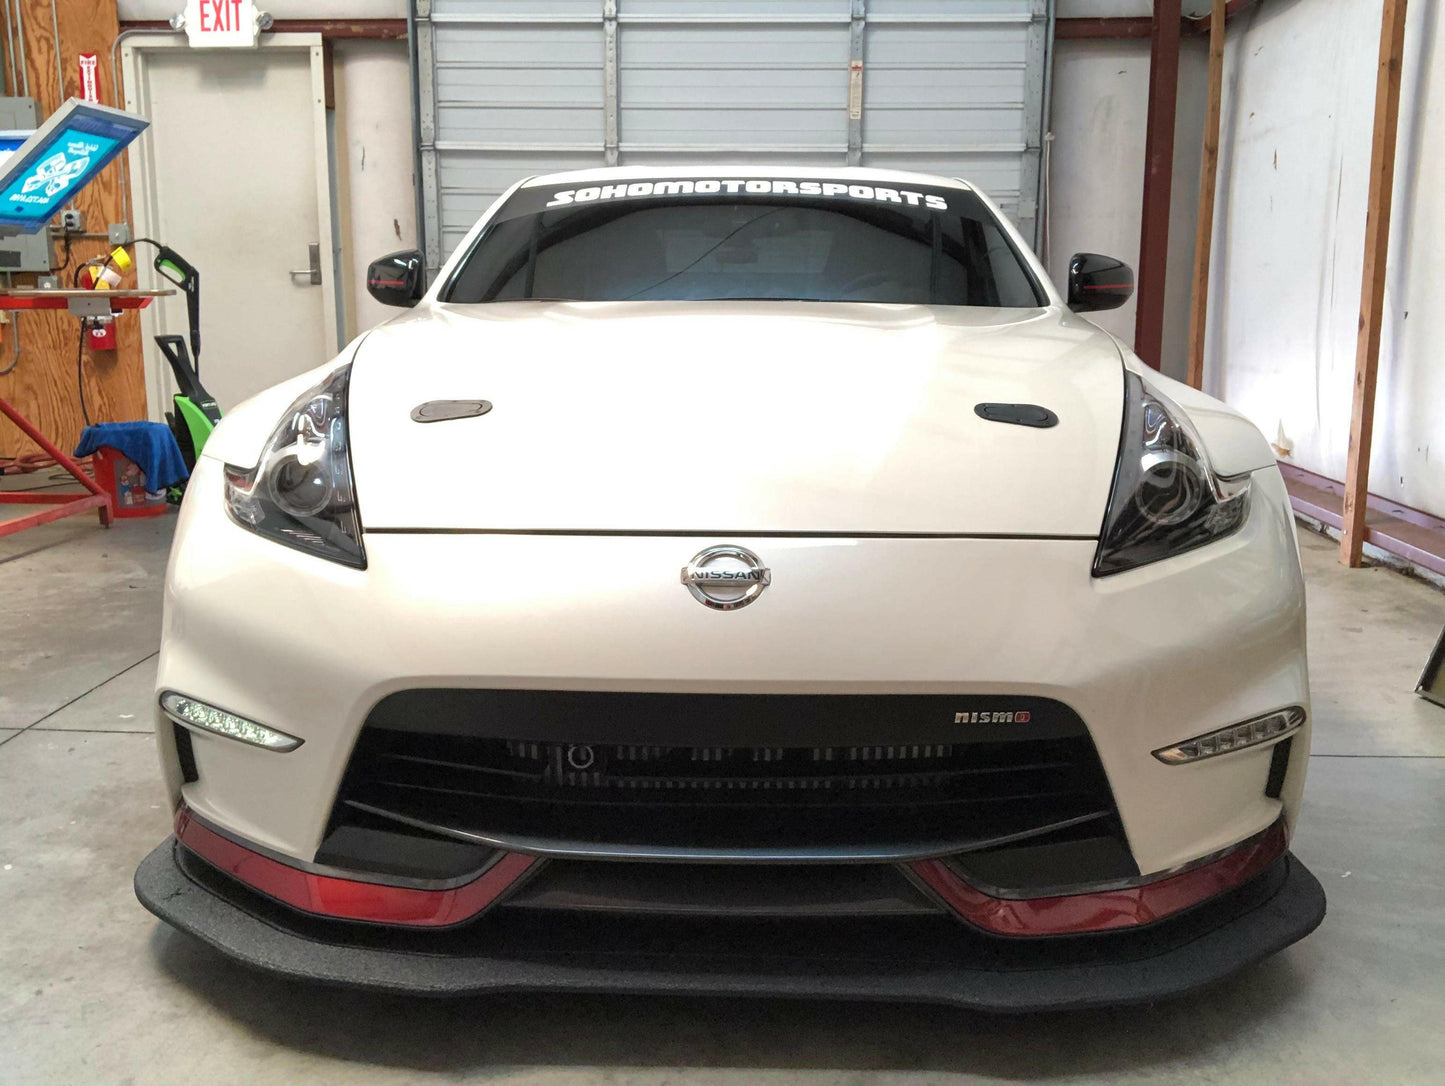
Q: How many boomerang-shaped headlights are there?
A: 2